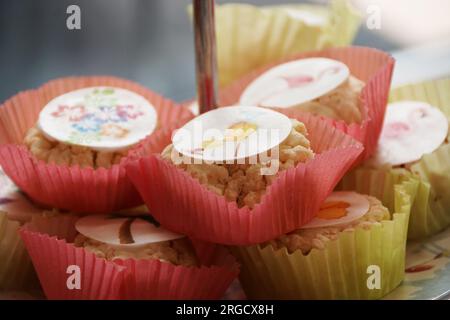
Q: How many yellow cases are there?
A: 4